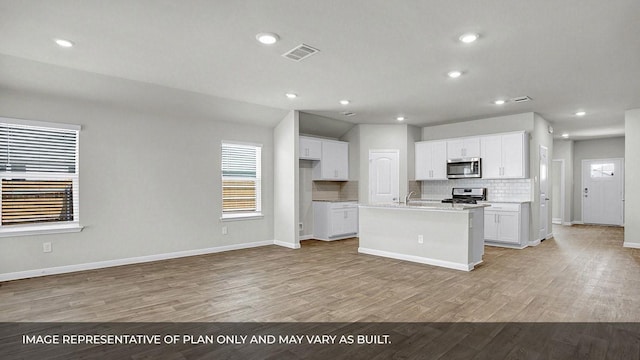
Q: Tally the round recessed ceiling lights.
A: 10